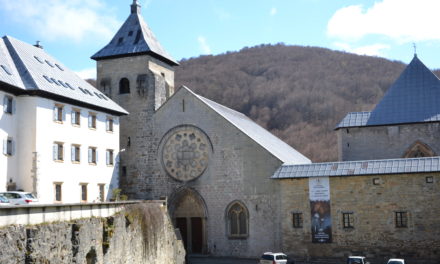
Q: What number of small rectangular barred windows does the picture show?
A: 3